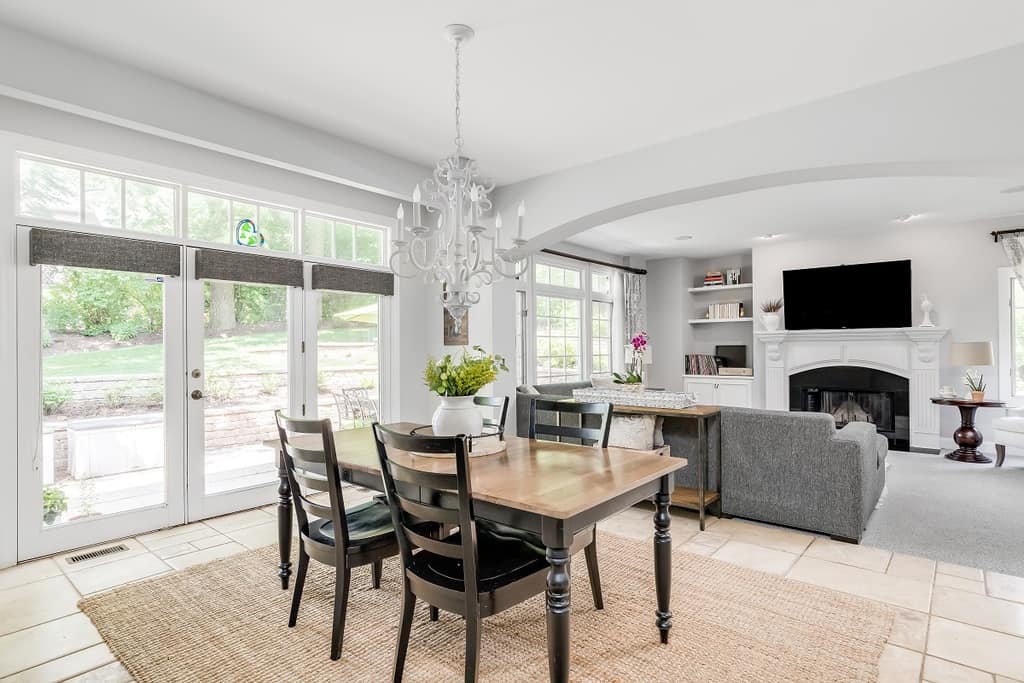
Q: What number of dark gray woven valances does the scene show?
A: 3